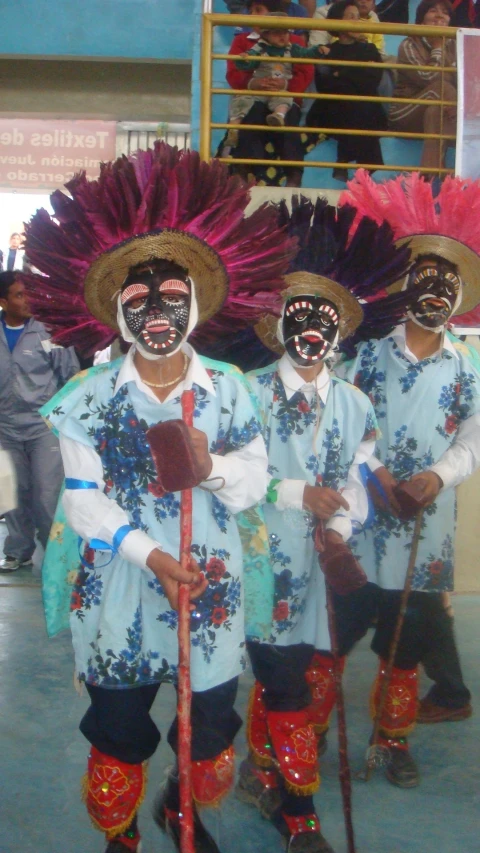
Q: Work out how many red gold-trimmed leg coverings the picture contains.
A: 6